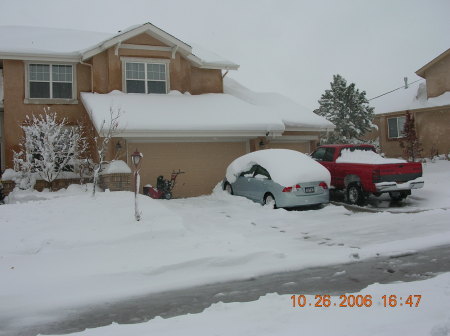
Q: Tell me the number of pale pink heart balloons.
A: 0